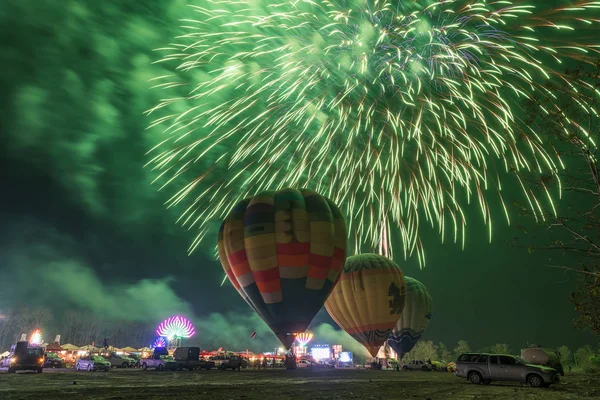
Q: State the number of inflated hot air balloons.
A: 3